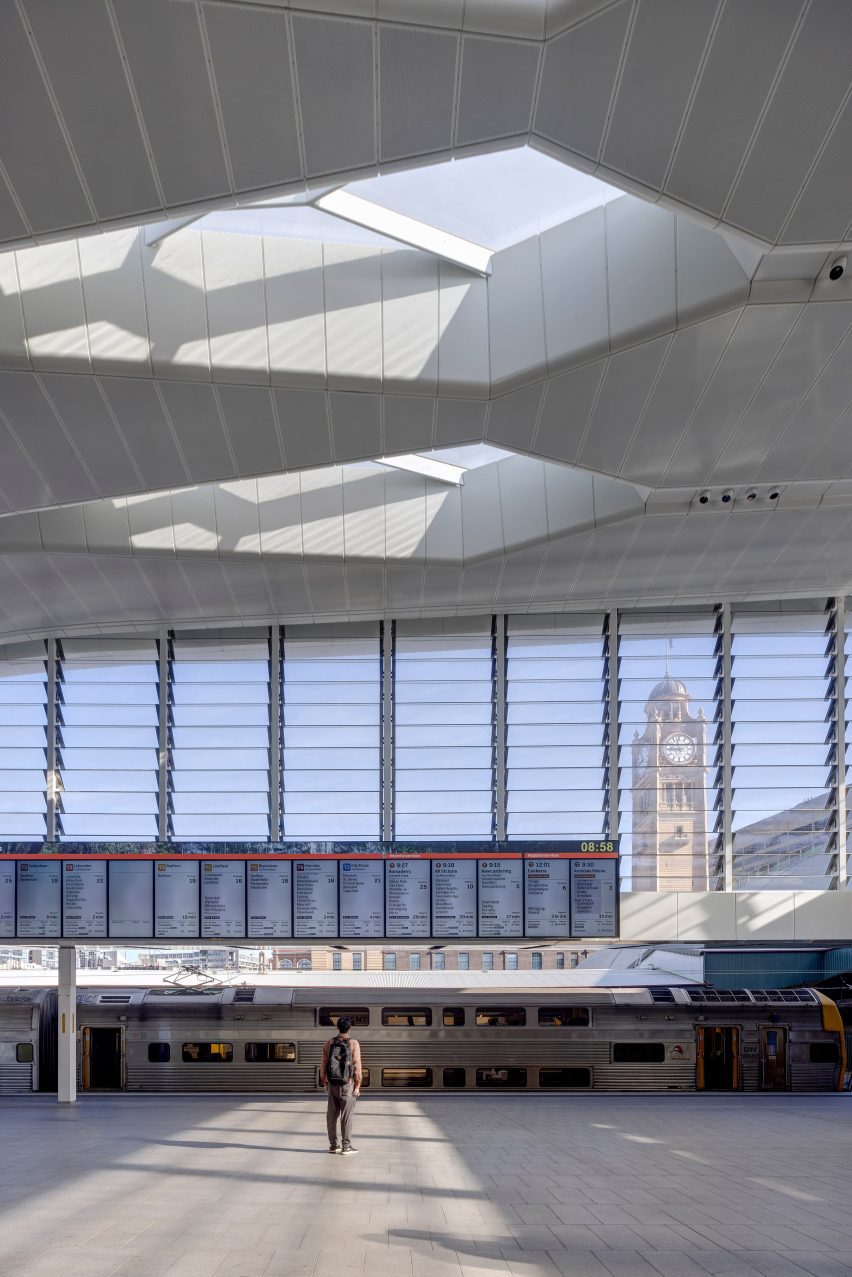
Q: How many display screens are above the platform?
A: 14